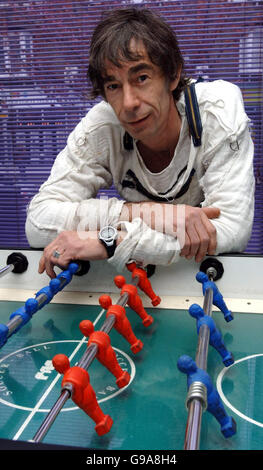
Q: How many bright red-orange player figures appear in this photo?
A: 5